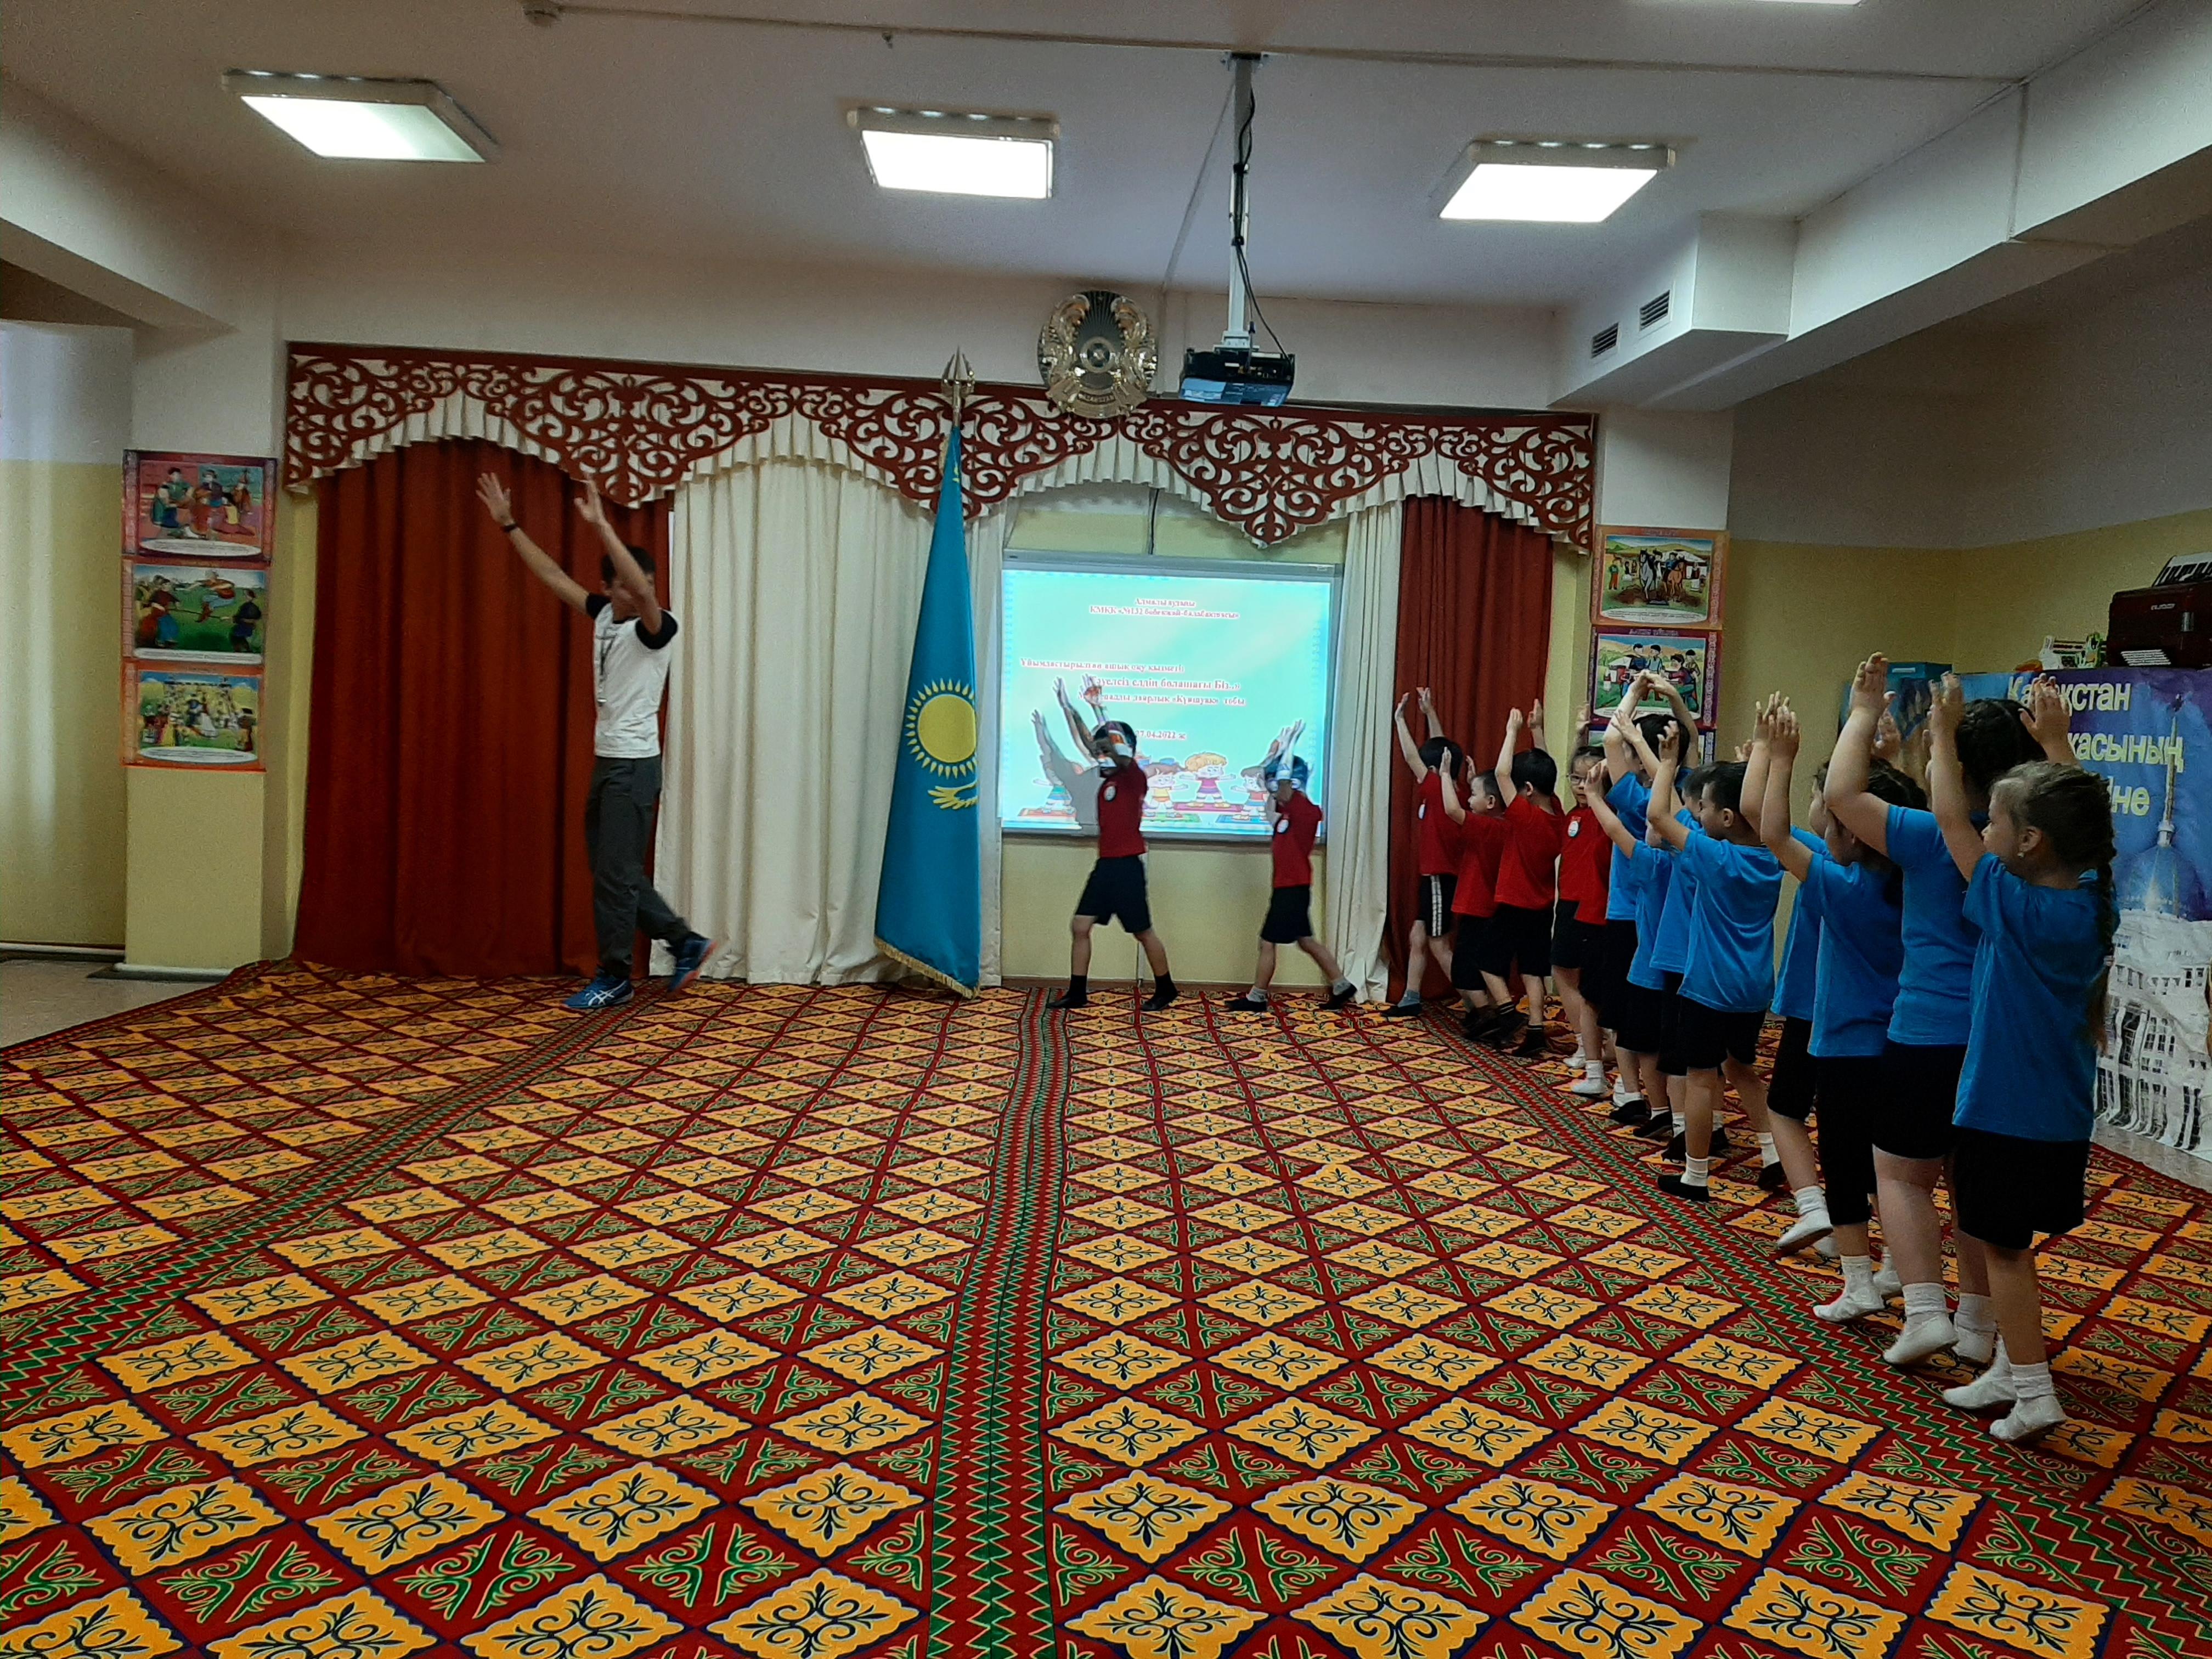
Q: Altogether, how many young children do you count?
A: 14